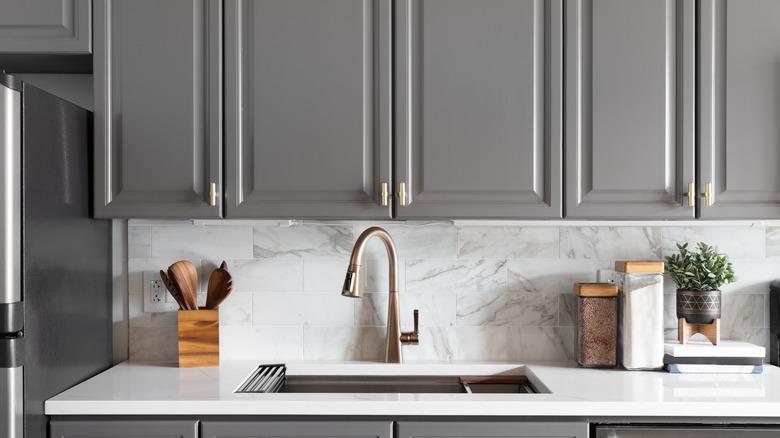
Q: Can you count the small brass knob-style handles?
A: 5